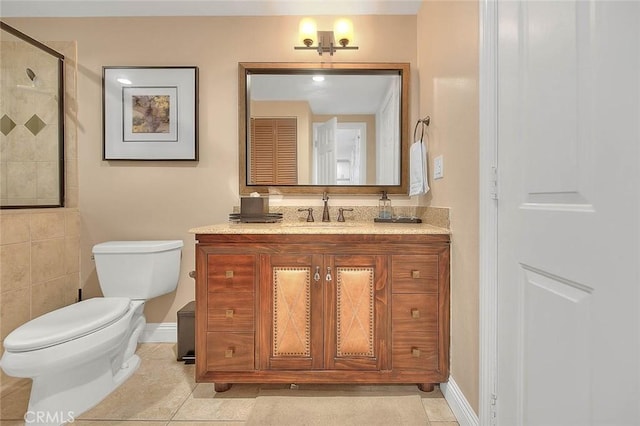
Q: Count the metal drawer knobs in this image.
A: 6